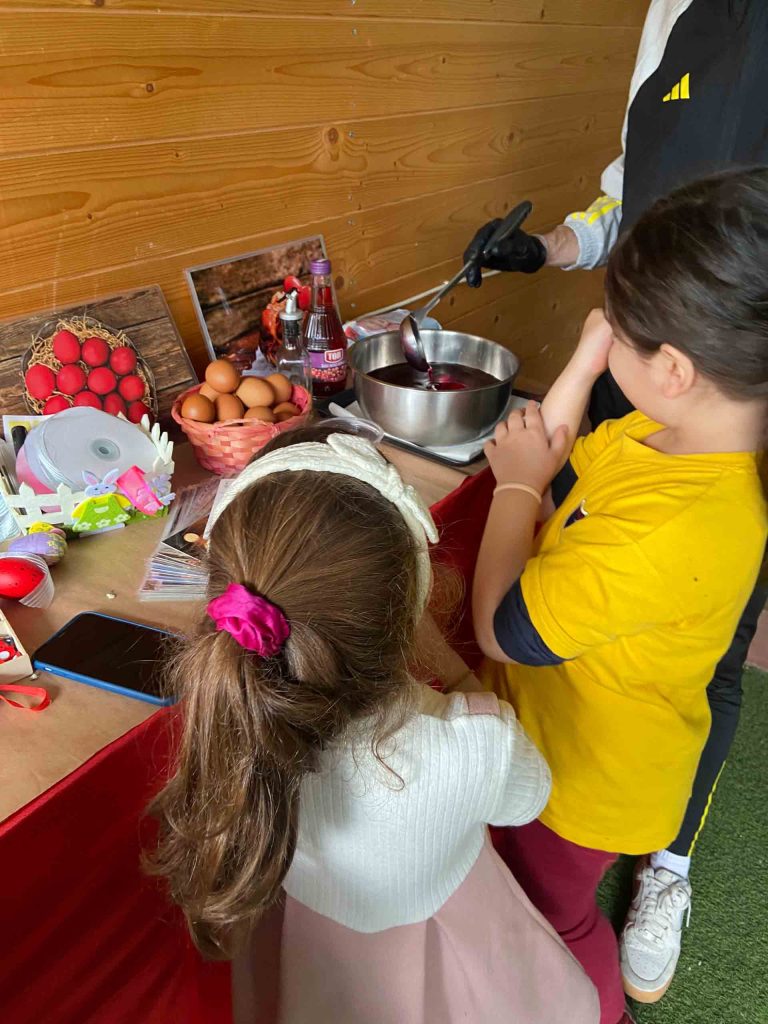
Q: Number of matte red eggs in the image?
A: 11